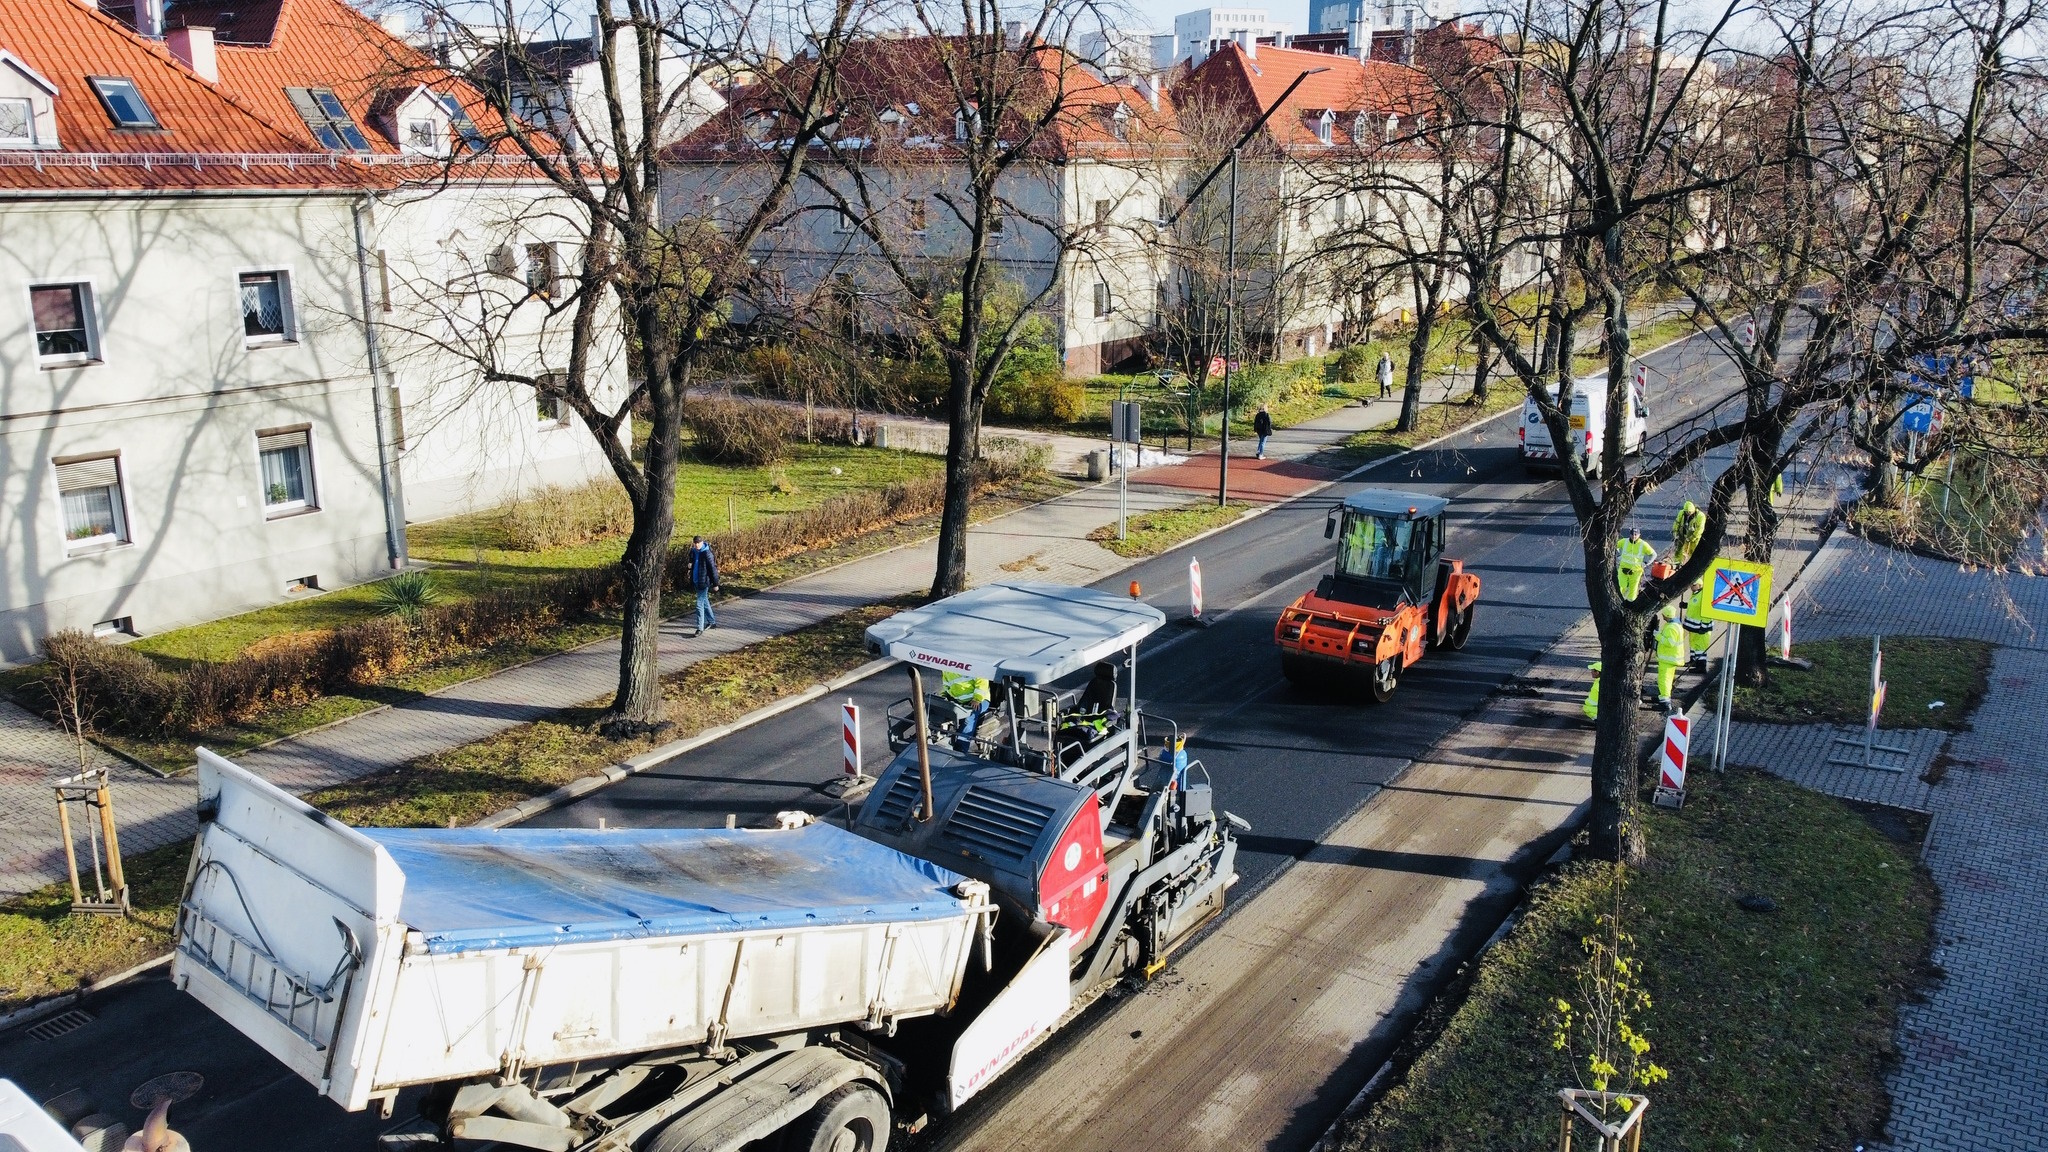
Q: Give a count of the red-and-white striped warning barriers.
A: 6